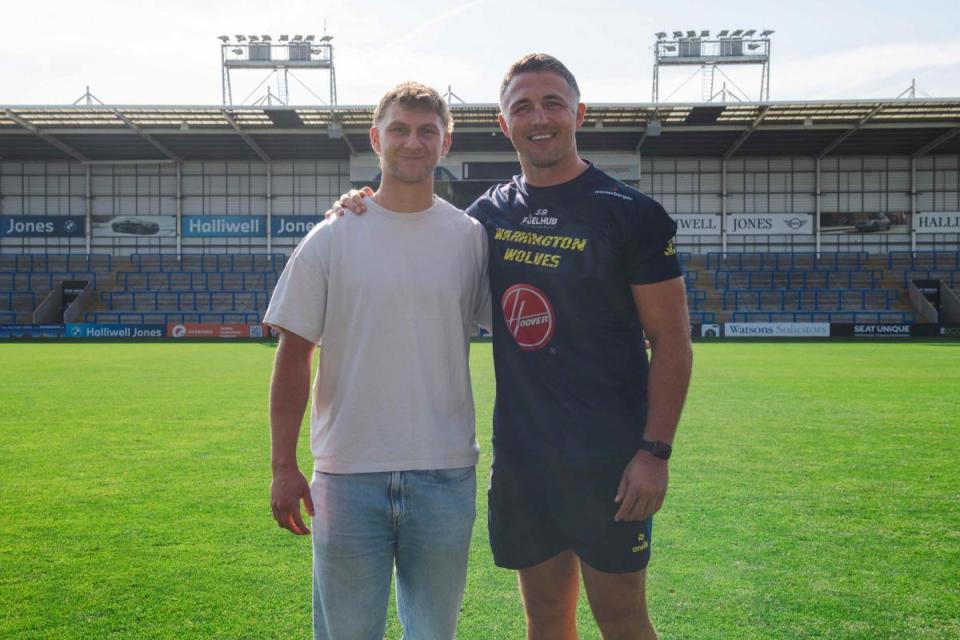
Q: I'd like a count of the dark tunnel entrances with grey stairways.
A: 2